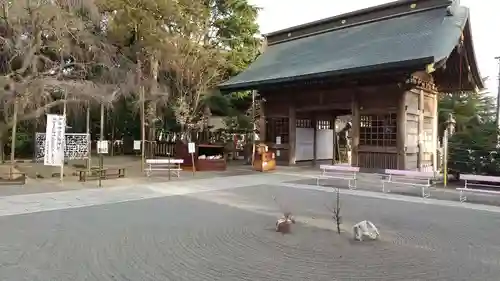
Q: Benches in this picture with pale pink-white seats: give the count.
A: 4